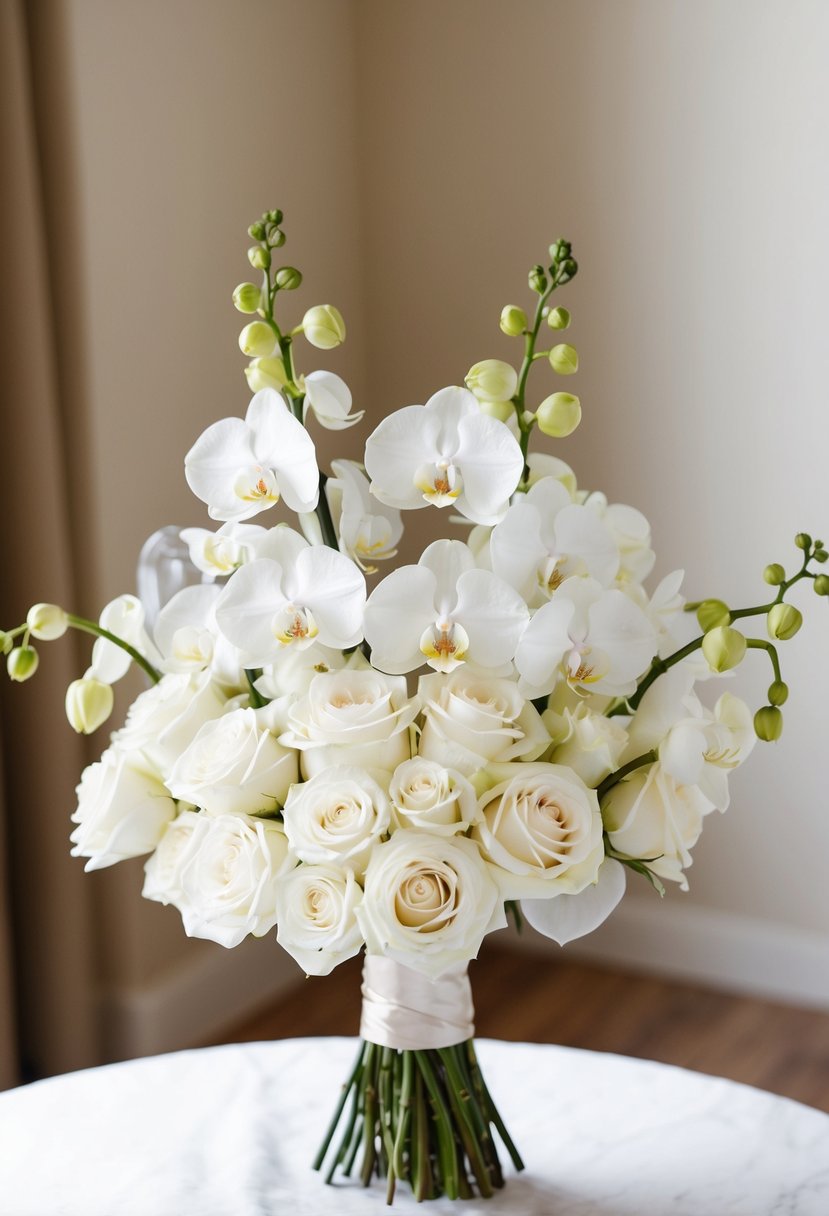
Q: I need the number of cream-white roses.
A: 14